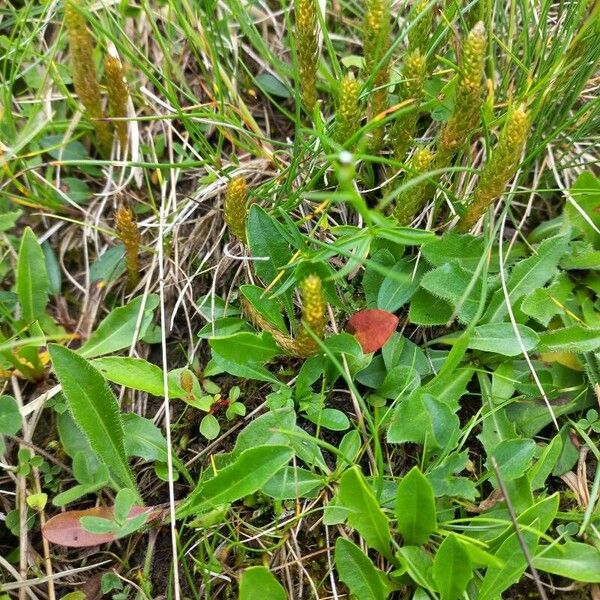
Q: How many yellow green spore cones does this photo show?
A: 13